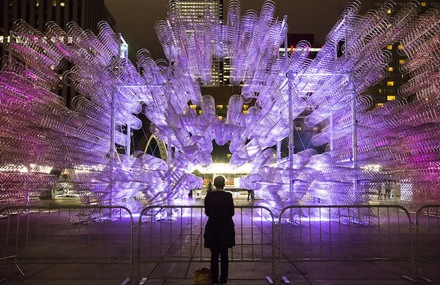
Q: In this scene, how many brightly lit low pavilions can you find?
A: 1